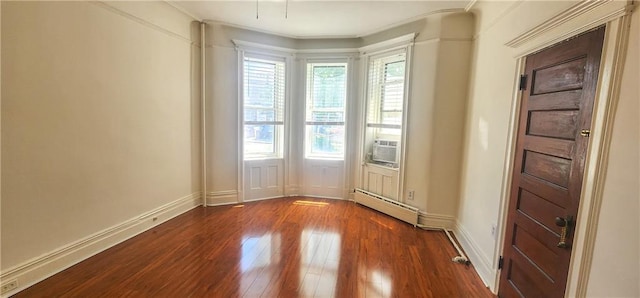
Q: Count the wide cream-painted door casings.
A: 1